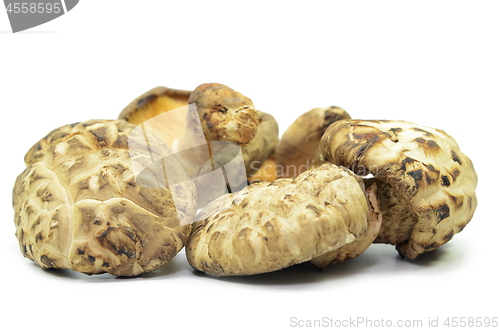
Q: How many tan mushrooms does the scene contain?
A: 5